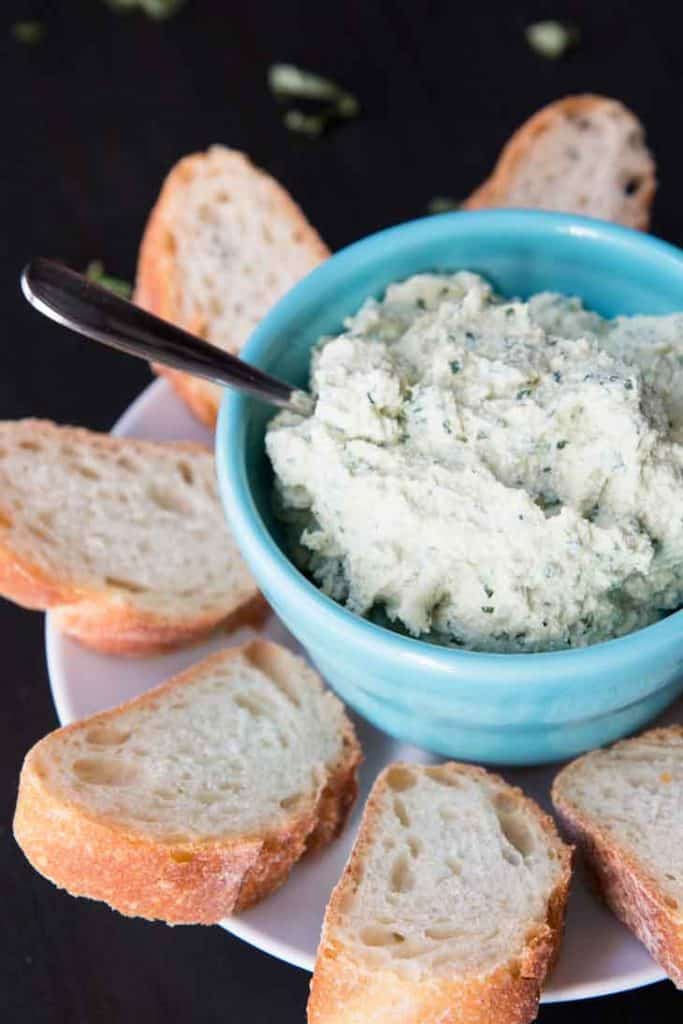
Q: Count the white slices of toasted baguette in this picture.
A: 6